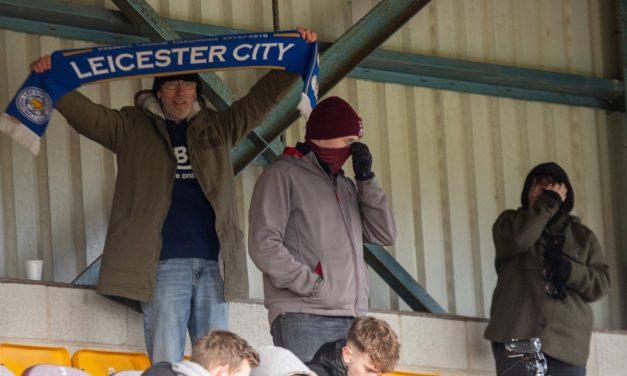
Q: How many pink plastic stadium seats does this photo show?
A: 3